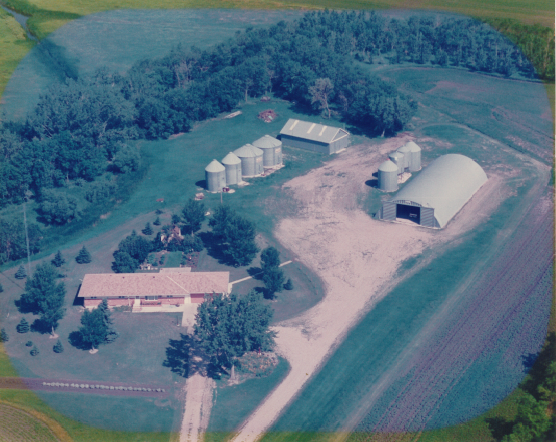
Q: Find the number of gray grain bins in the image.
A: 8